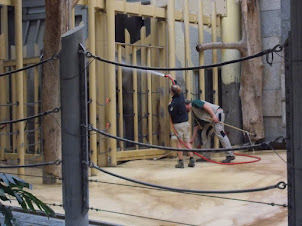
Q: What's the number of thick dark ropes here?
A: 6